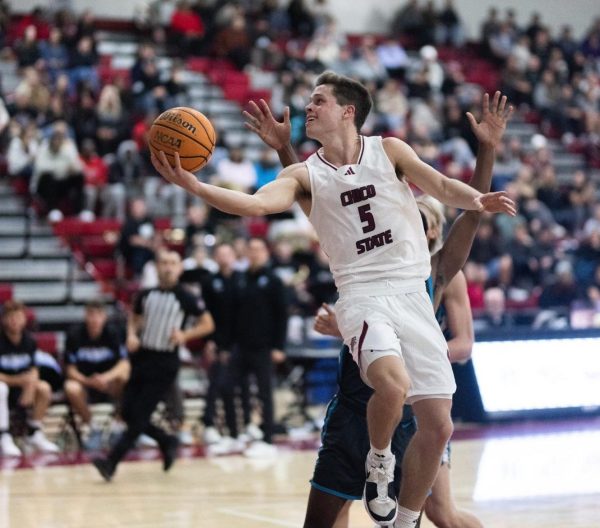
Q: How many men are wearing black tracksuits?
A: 2